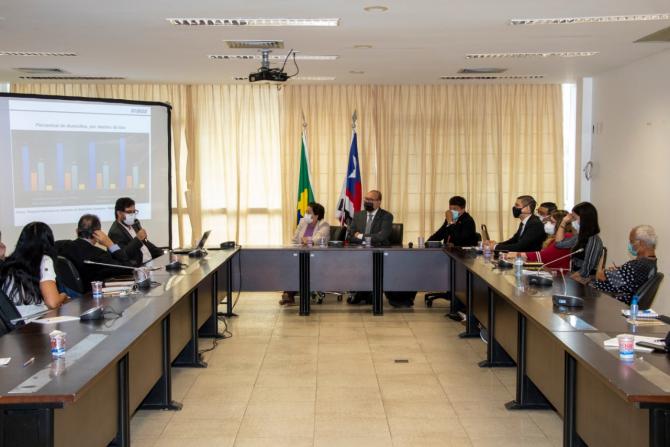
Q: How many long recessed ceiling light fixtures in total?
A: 8